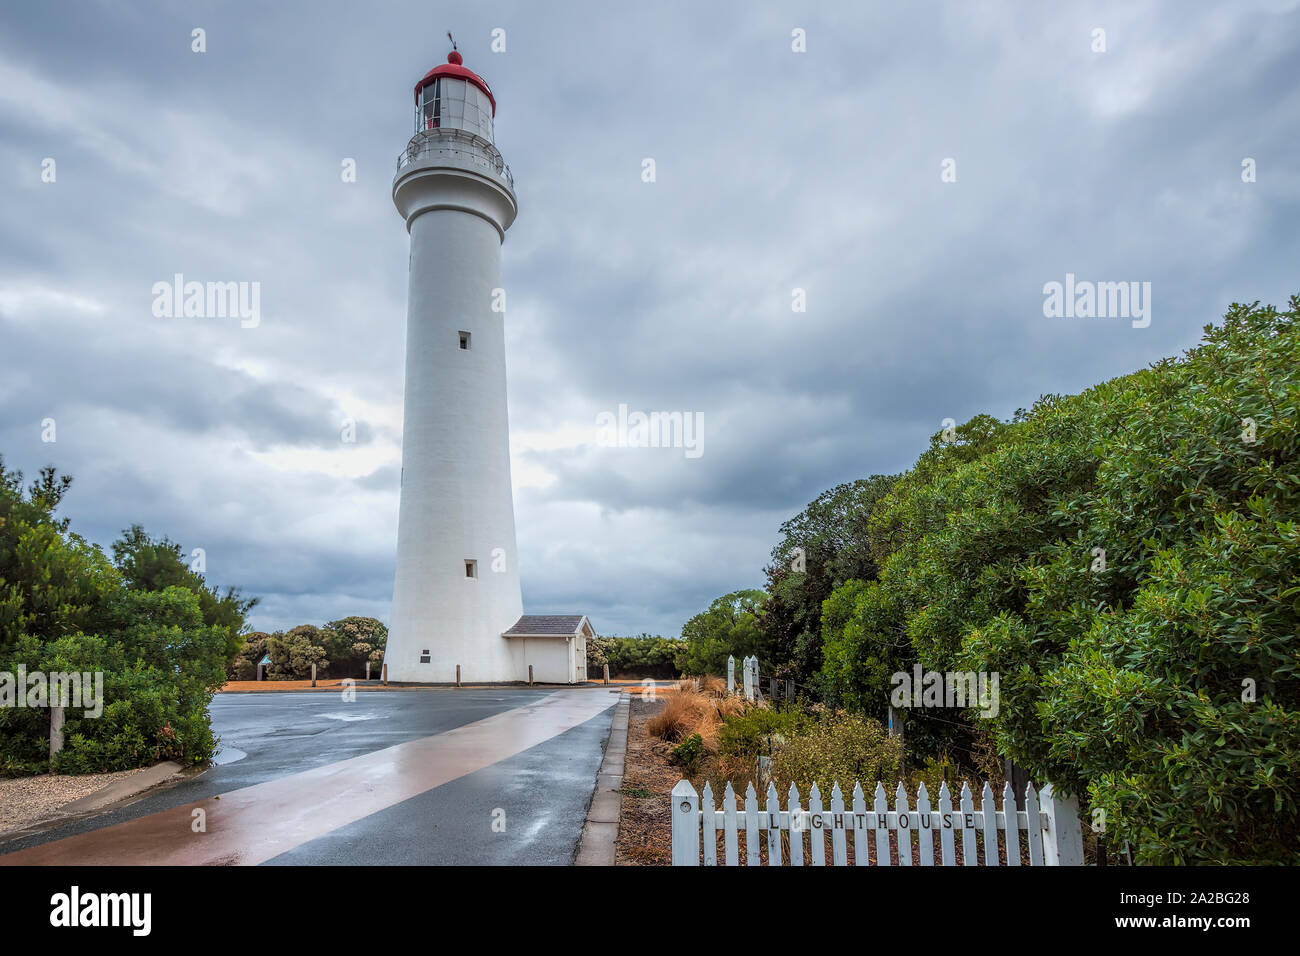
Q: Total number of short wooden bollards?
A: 6